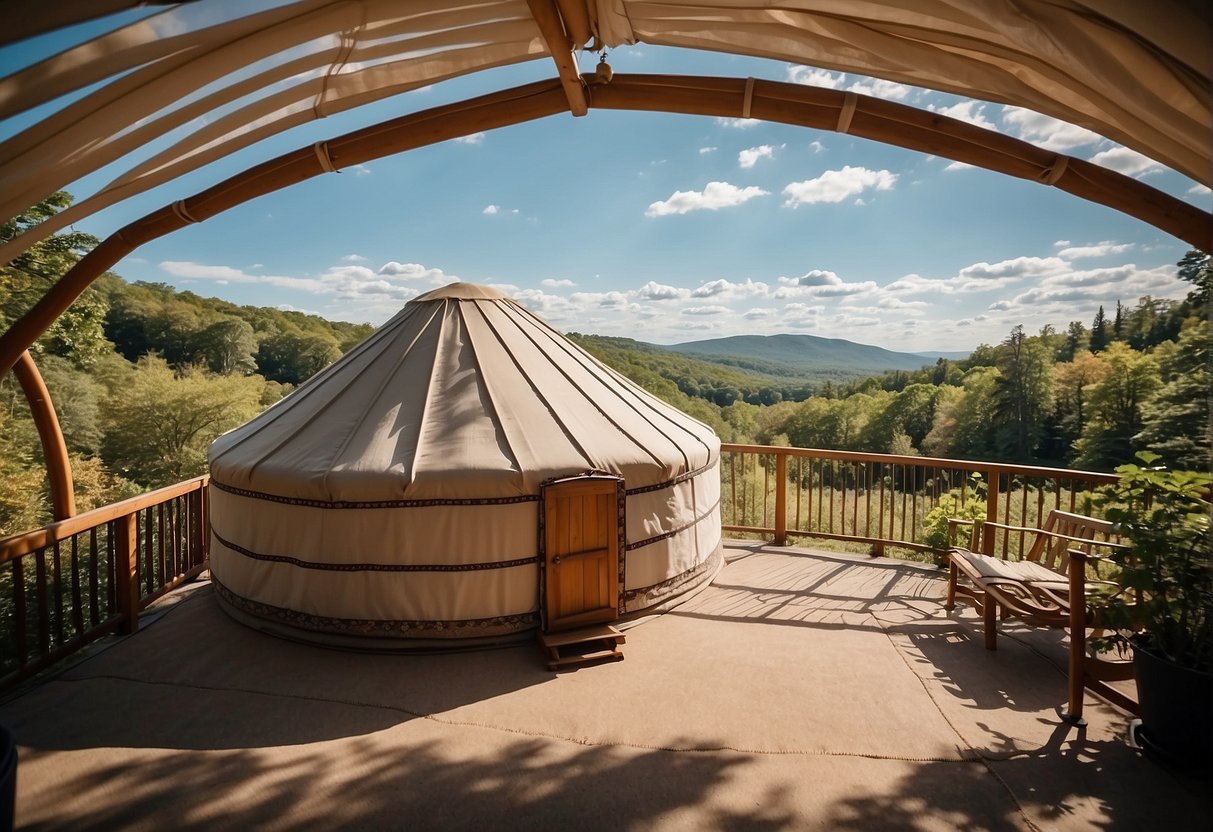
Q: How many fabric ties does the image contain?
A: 5